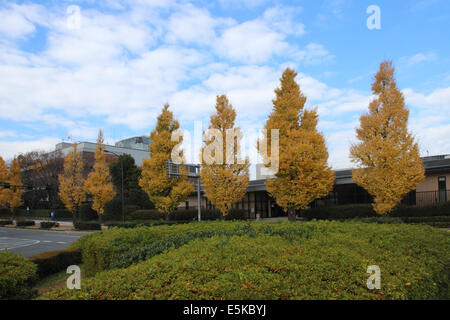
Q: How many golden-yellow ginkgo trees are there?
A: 8